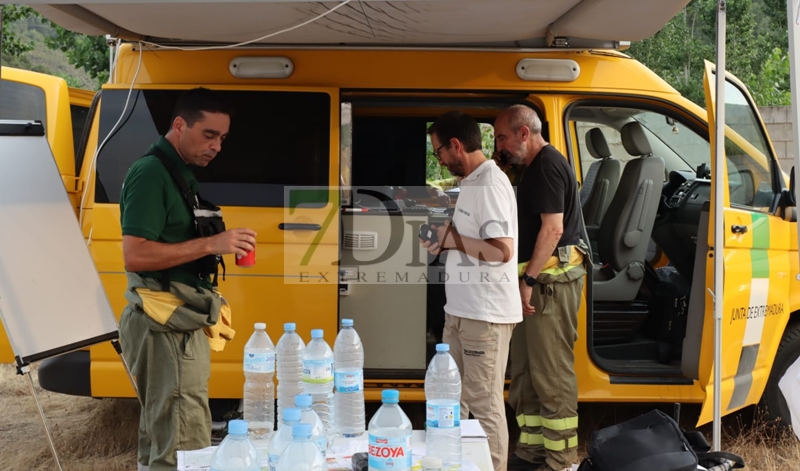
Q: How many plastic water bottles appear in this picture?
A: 10